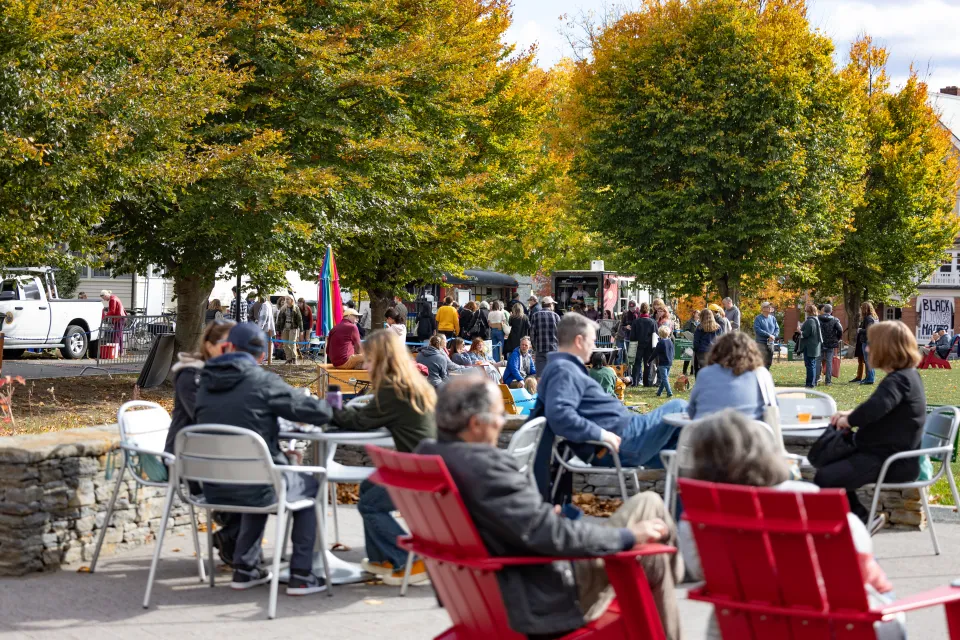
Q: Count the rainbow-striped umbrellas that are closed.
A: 1